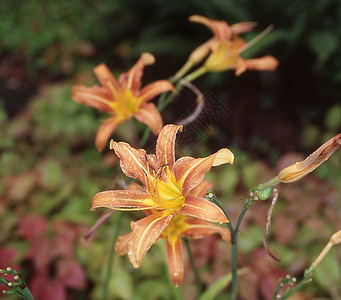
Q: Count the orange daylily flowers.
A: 4